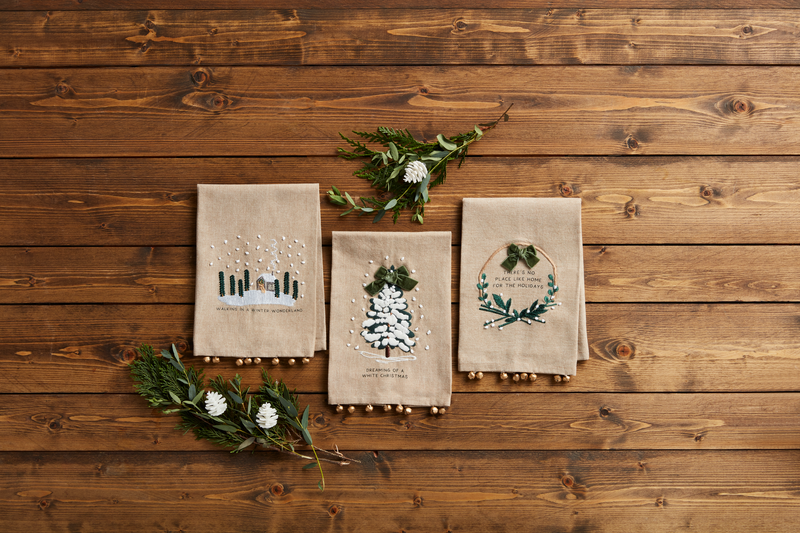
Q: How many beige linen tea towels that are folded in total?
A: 3